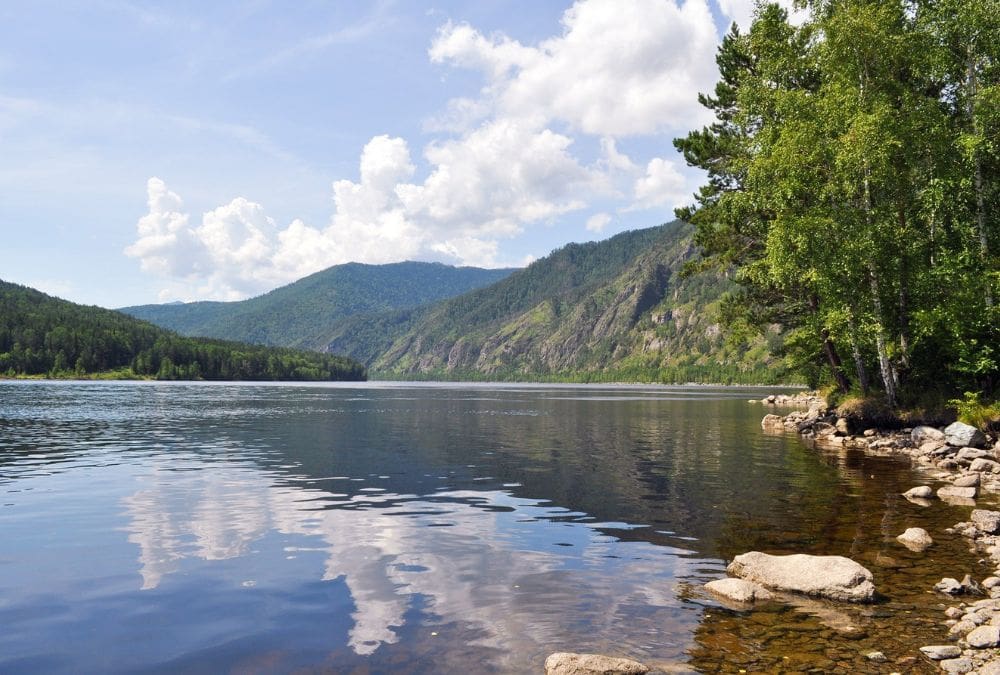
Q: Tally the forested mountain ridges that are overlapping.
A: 3